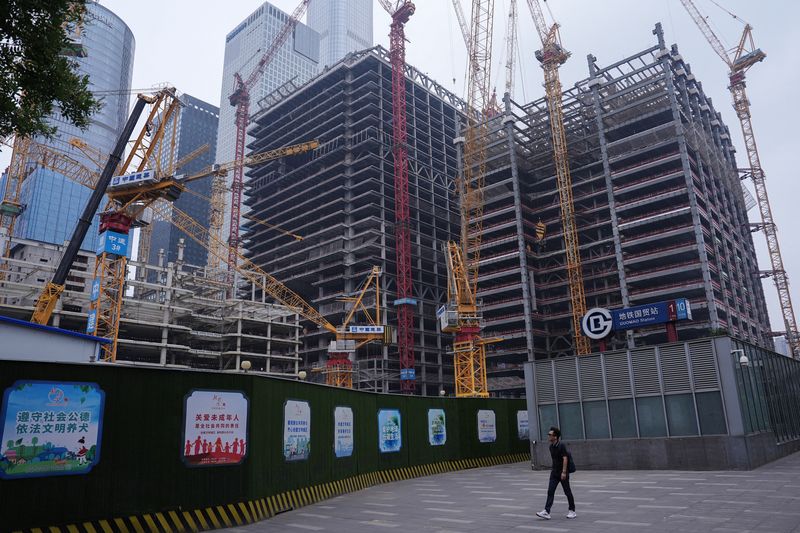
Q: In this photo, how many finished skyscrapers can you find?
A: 4